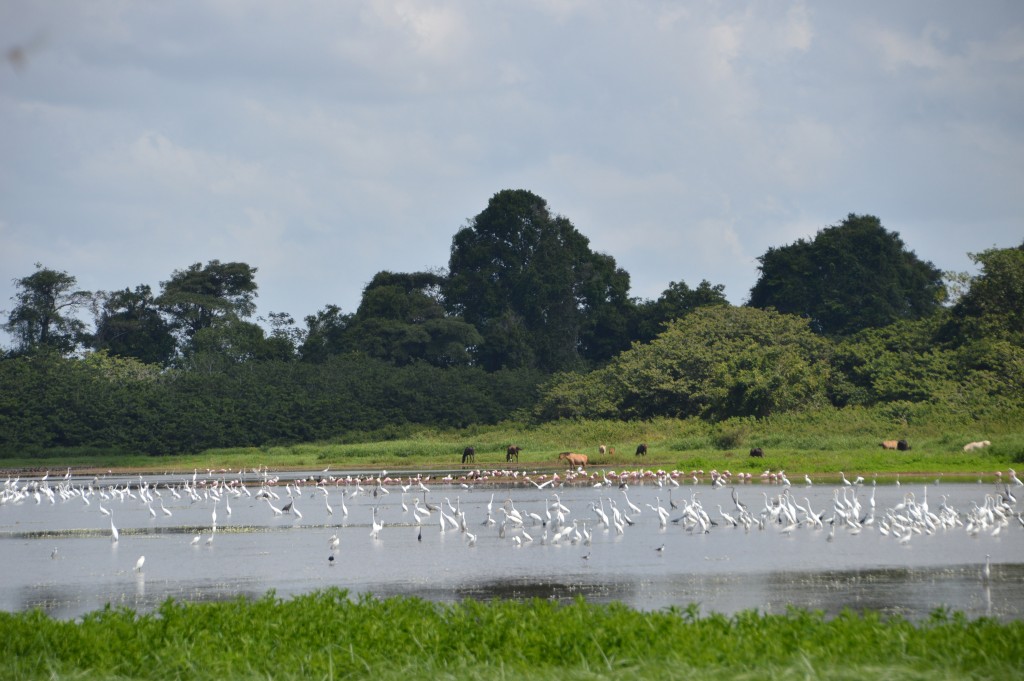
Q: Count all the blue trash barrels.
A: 0